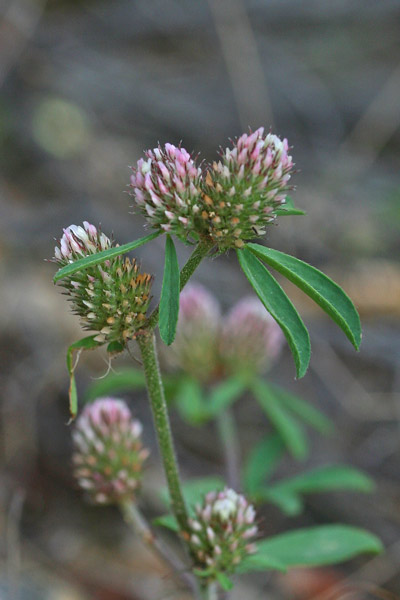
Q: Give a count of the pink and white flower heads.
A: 7